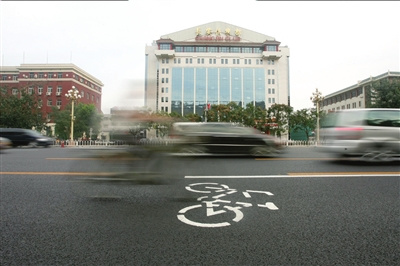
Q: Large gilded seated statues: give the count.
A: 0